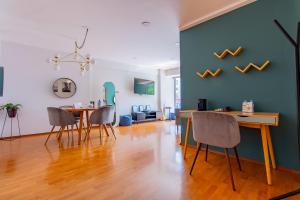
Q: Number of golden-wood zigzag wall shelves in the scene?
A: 3